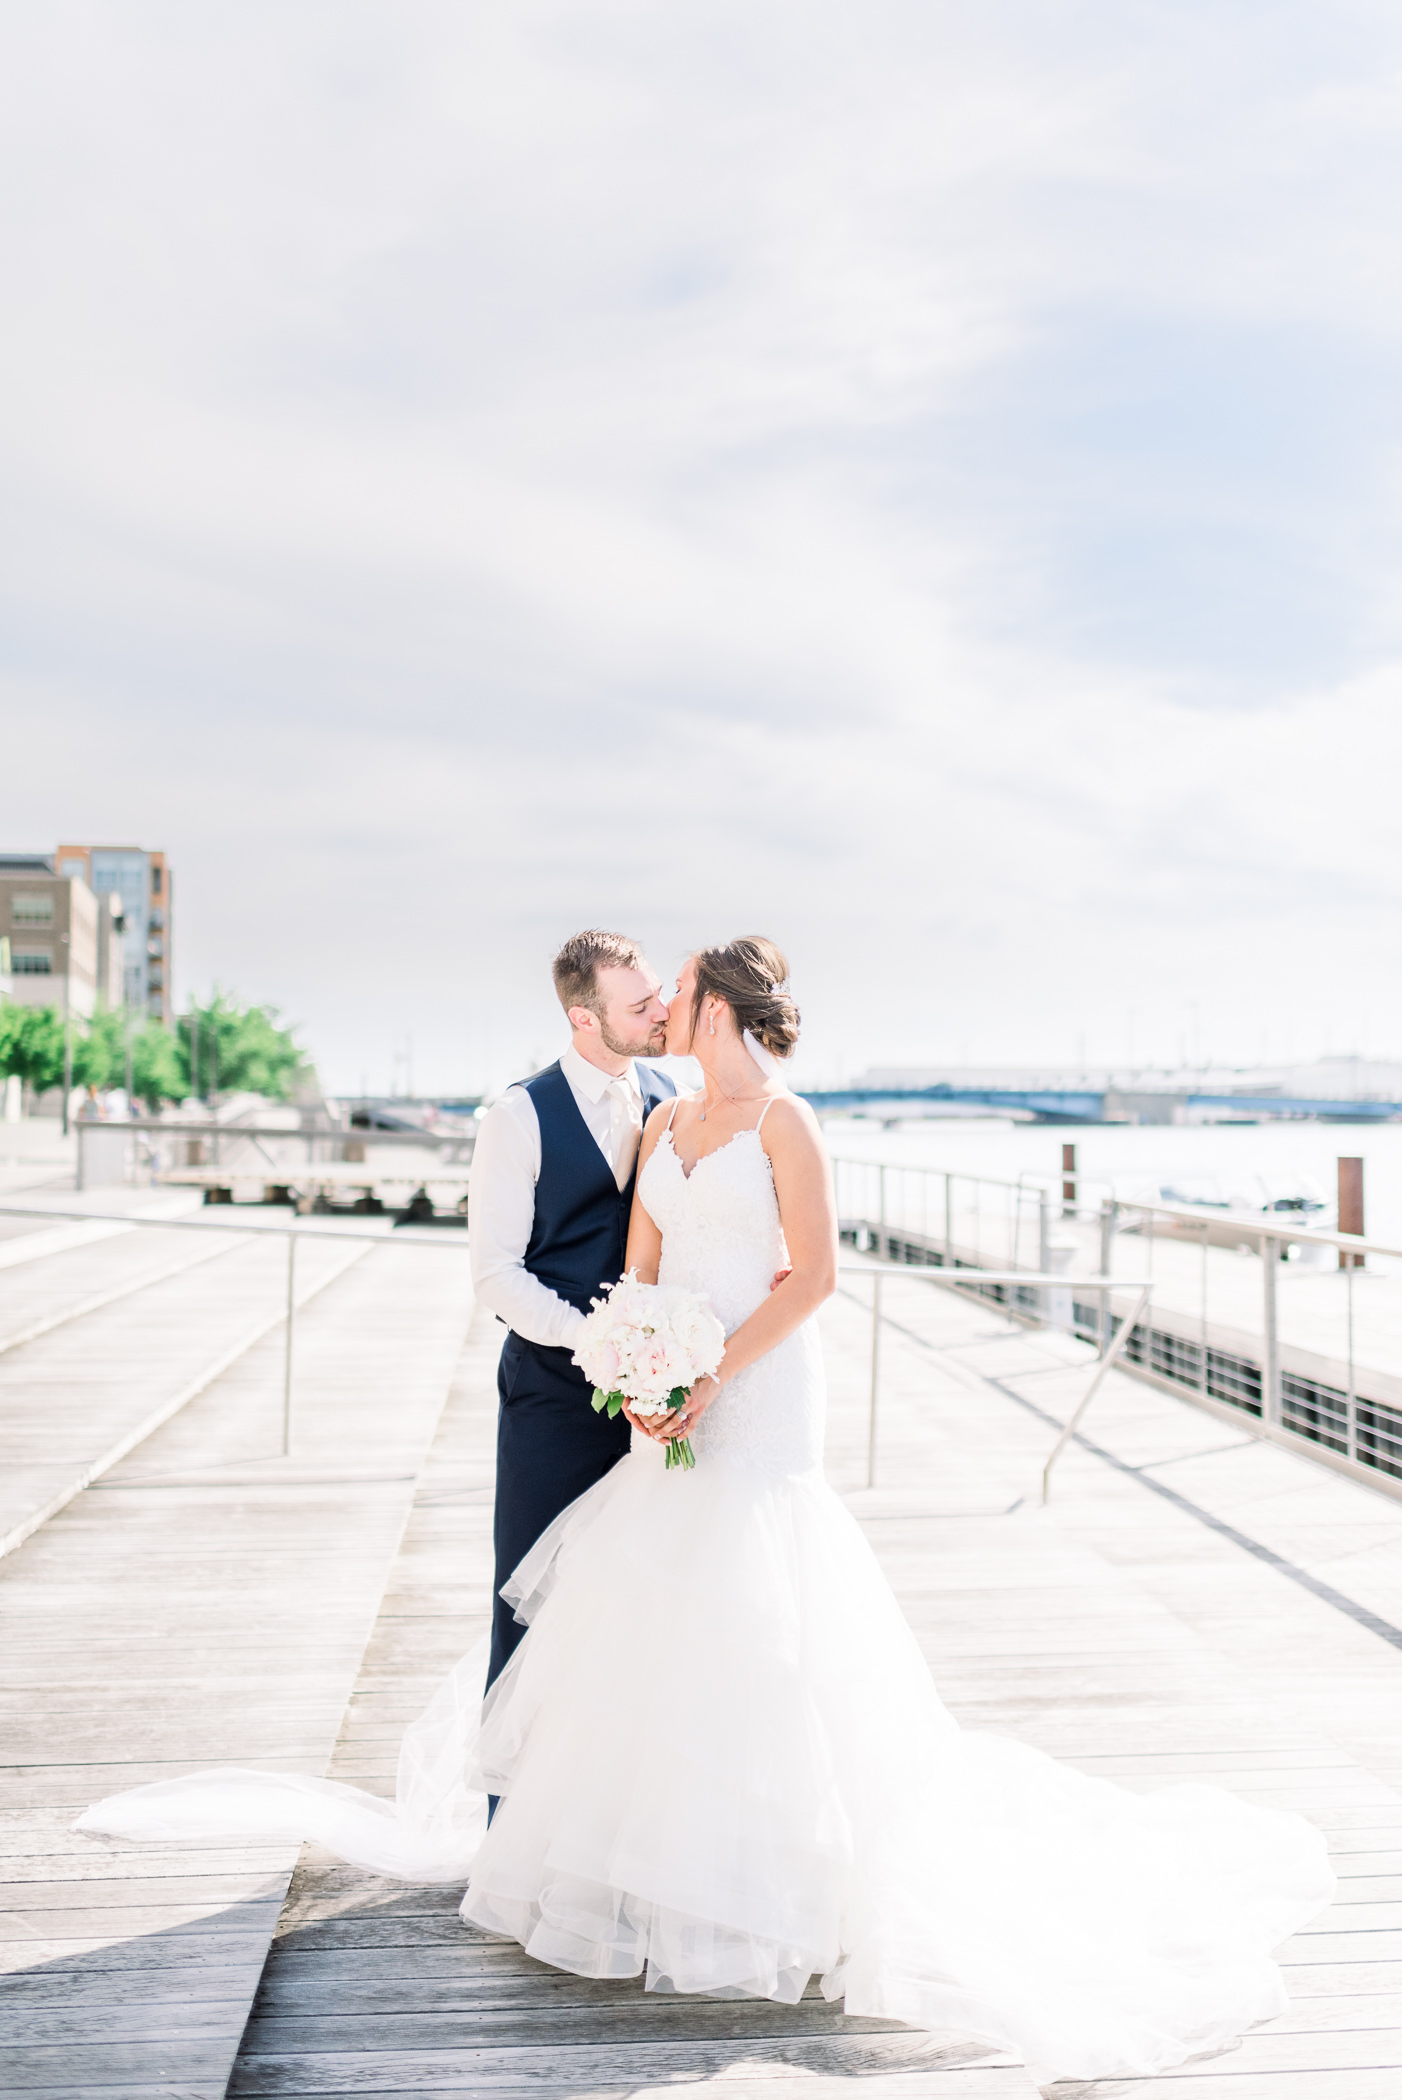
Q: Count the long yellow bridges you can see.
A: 0